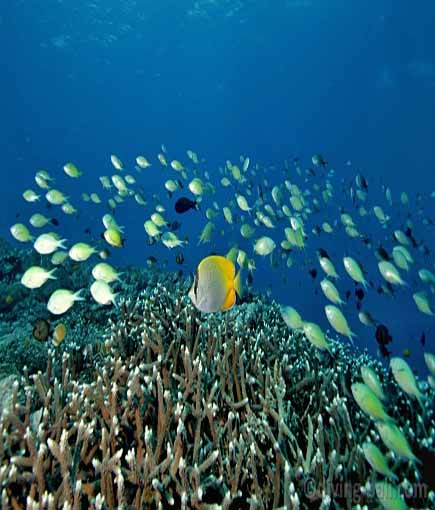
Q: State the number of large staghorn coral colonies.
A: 1